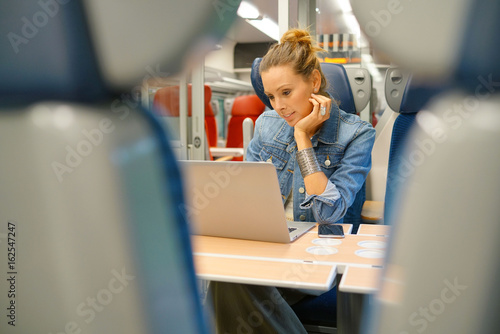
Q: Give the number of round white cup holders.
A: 4